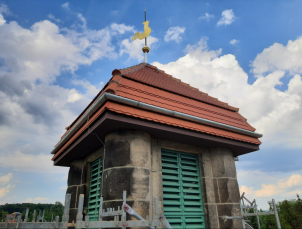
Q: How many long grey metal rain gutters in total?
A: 2